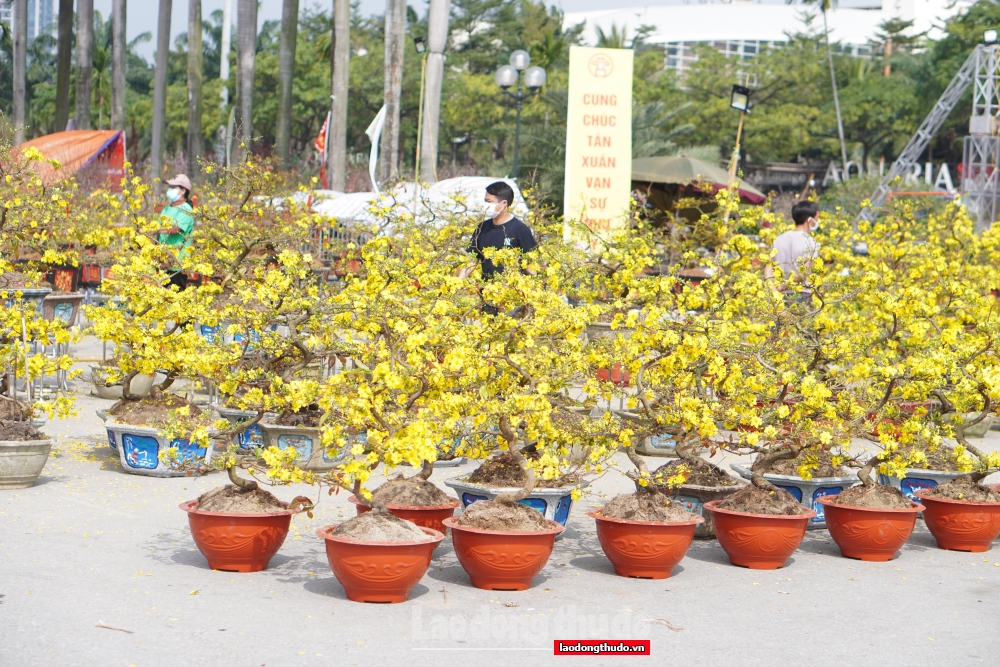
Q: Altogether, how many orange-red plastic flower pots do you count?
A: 8